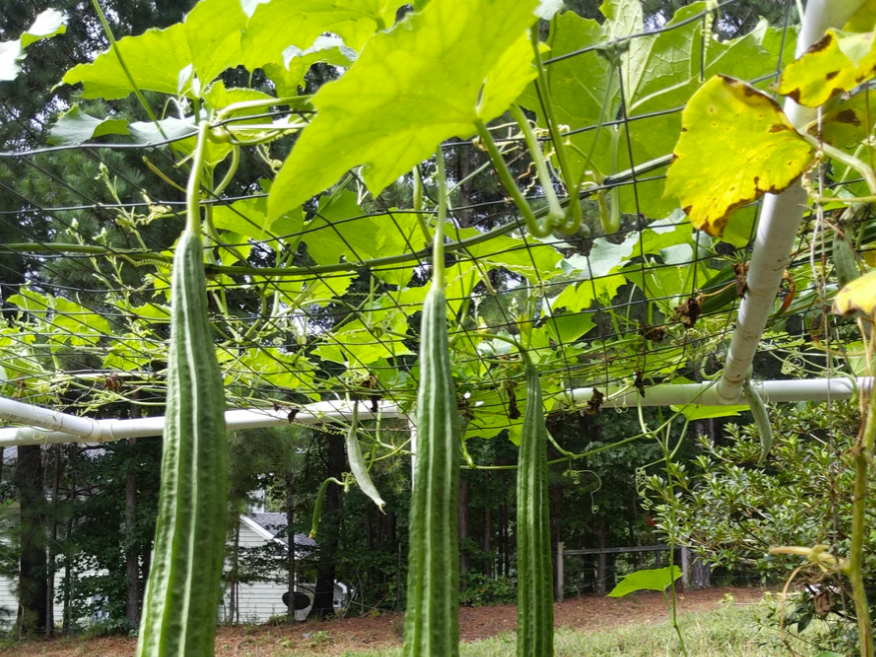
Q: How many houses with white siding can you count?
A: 1